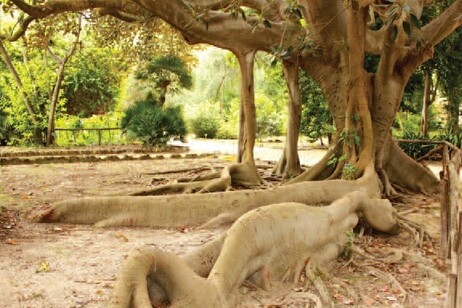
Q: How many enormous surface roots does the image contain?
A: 2